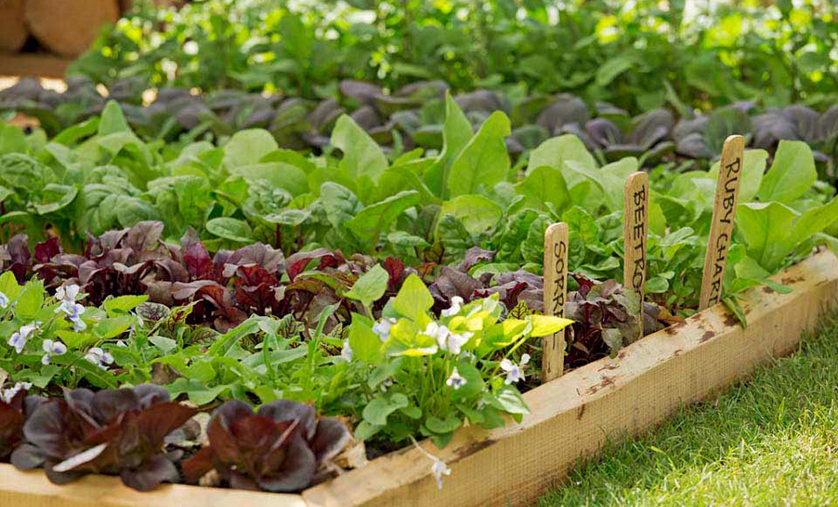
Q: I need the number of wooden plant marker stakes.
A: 3